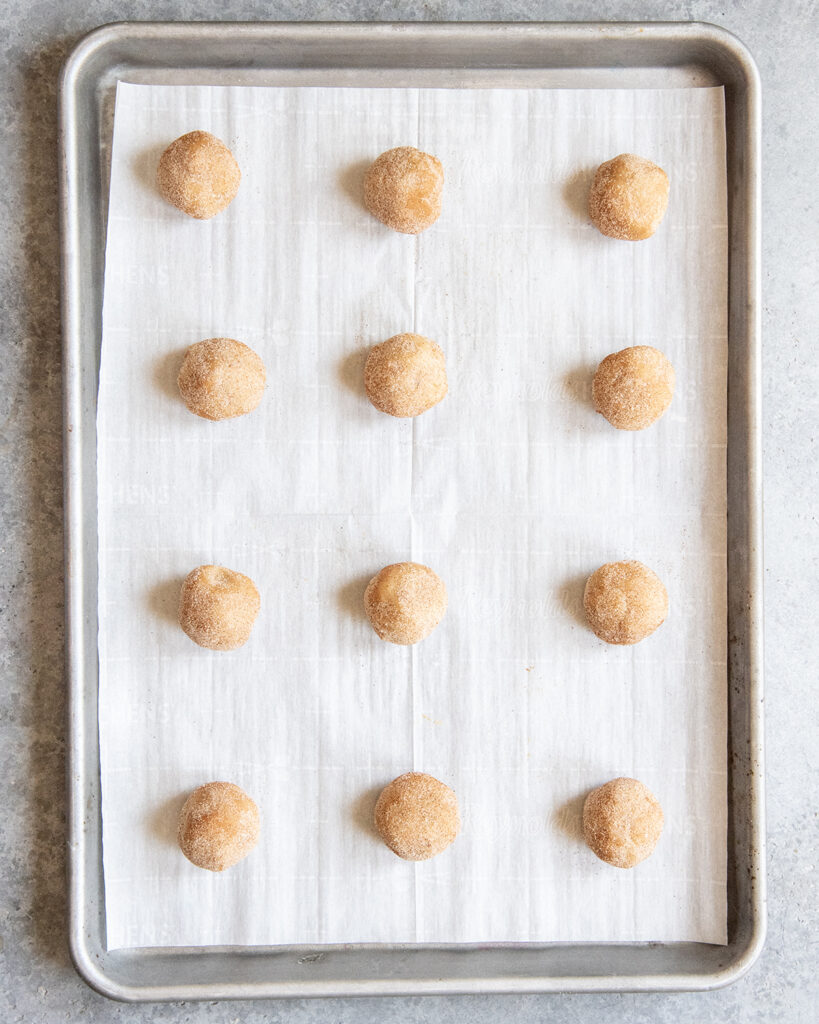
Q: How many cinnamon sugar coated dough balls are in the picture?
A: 12